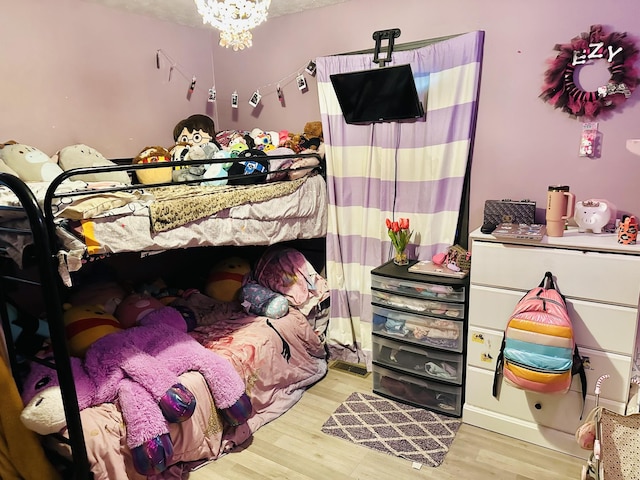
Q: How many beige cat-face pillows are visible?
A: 2